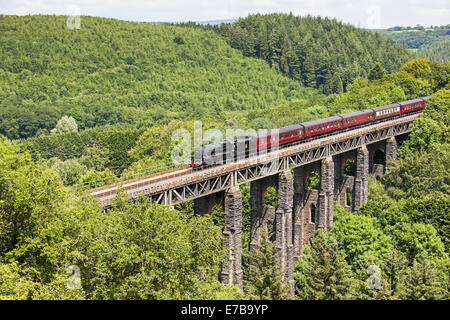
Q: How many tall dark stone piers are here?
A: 5